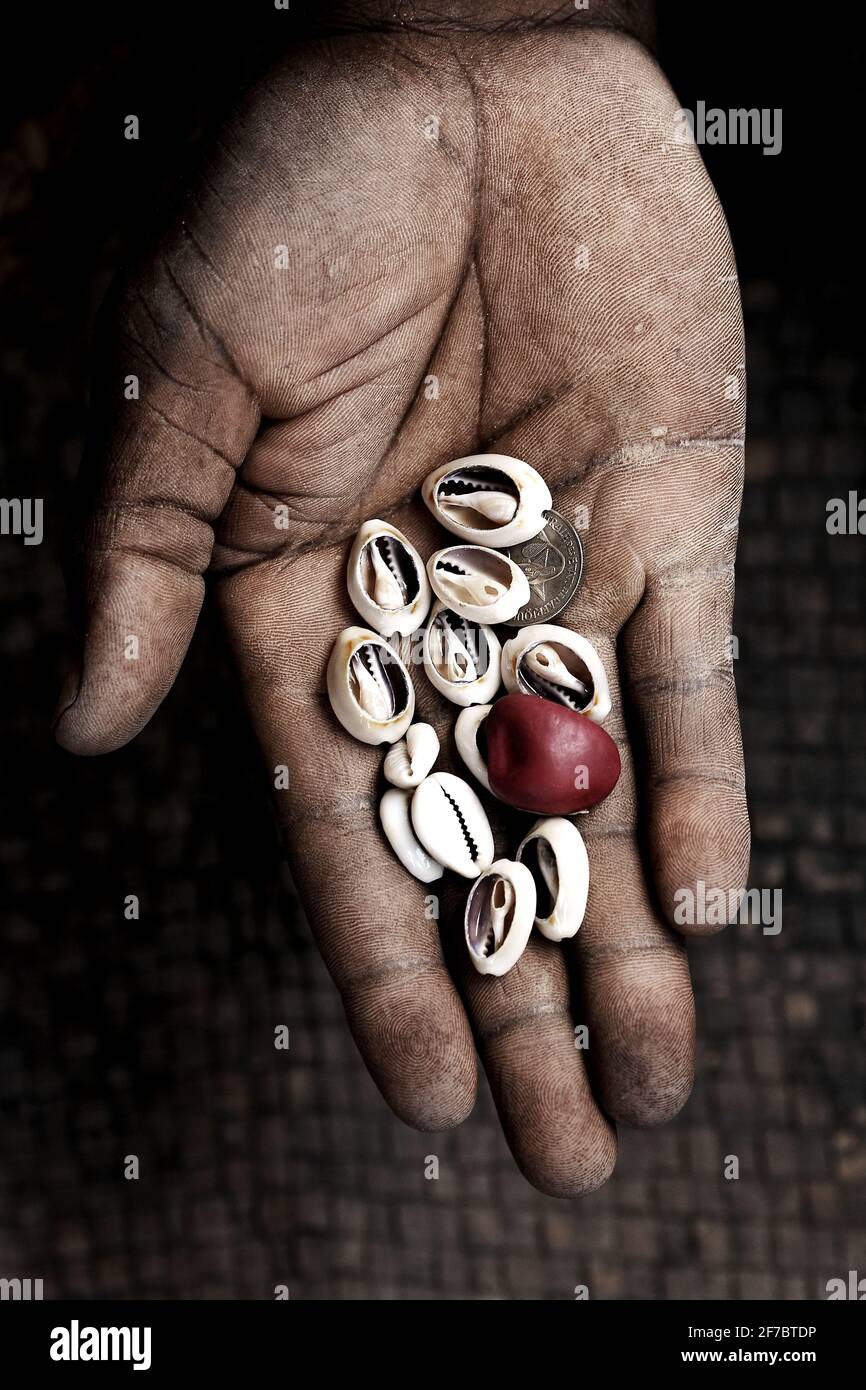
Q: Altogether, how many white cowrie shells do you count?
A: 12